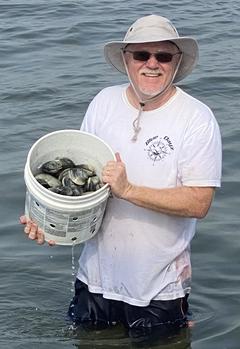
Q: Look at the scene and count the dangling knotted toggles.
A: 1